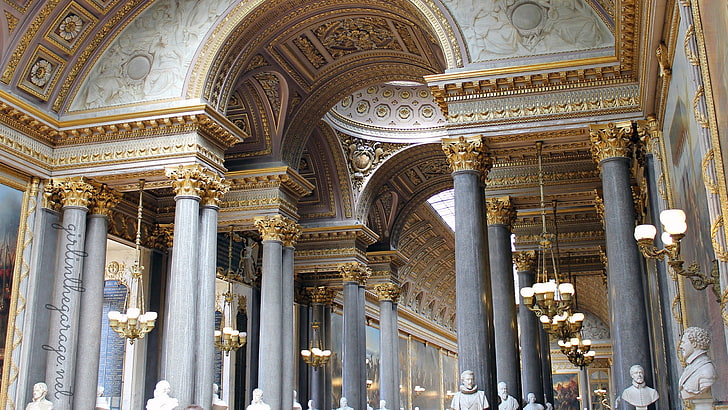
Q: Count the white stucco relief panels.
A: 2